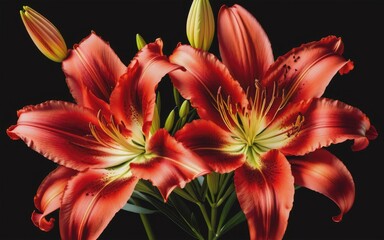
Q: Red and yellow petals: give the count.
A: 13